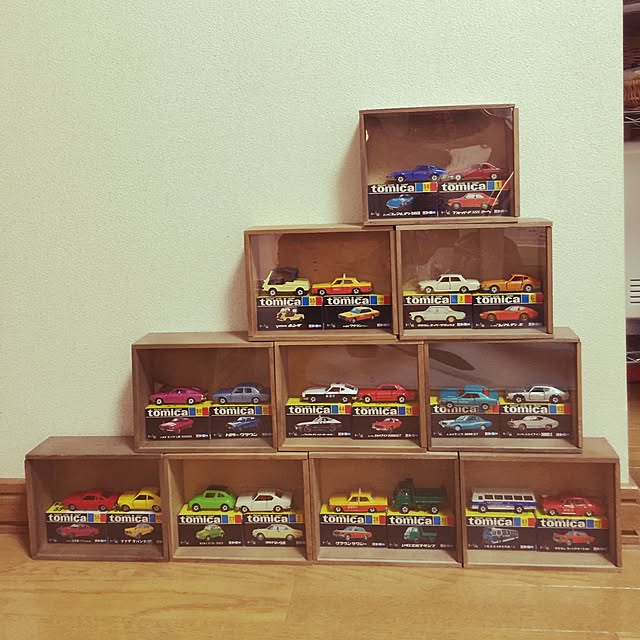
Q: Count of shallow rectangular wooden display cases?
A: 10